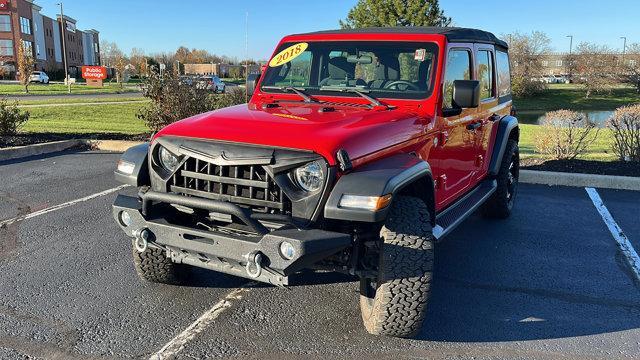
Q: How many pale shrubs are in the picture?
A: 2